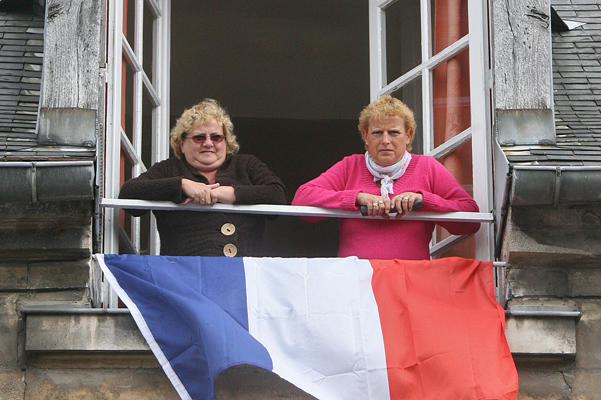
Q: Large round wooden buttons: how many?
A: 2